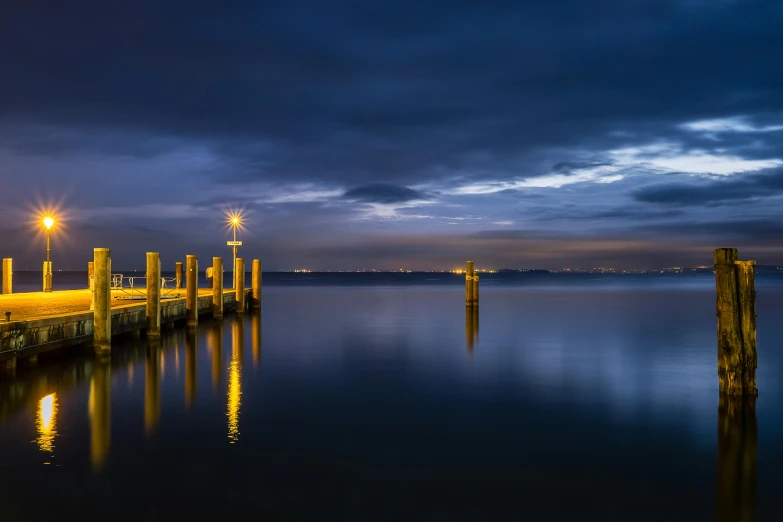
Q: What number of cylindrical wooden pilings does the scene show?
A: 14